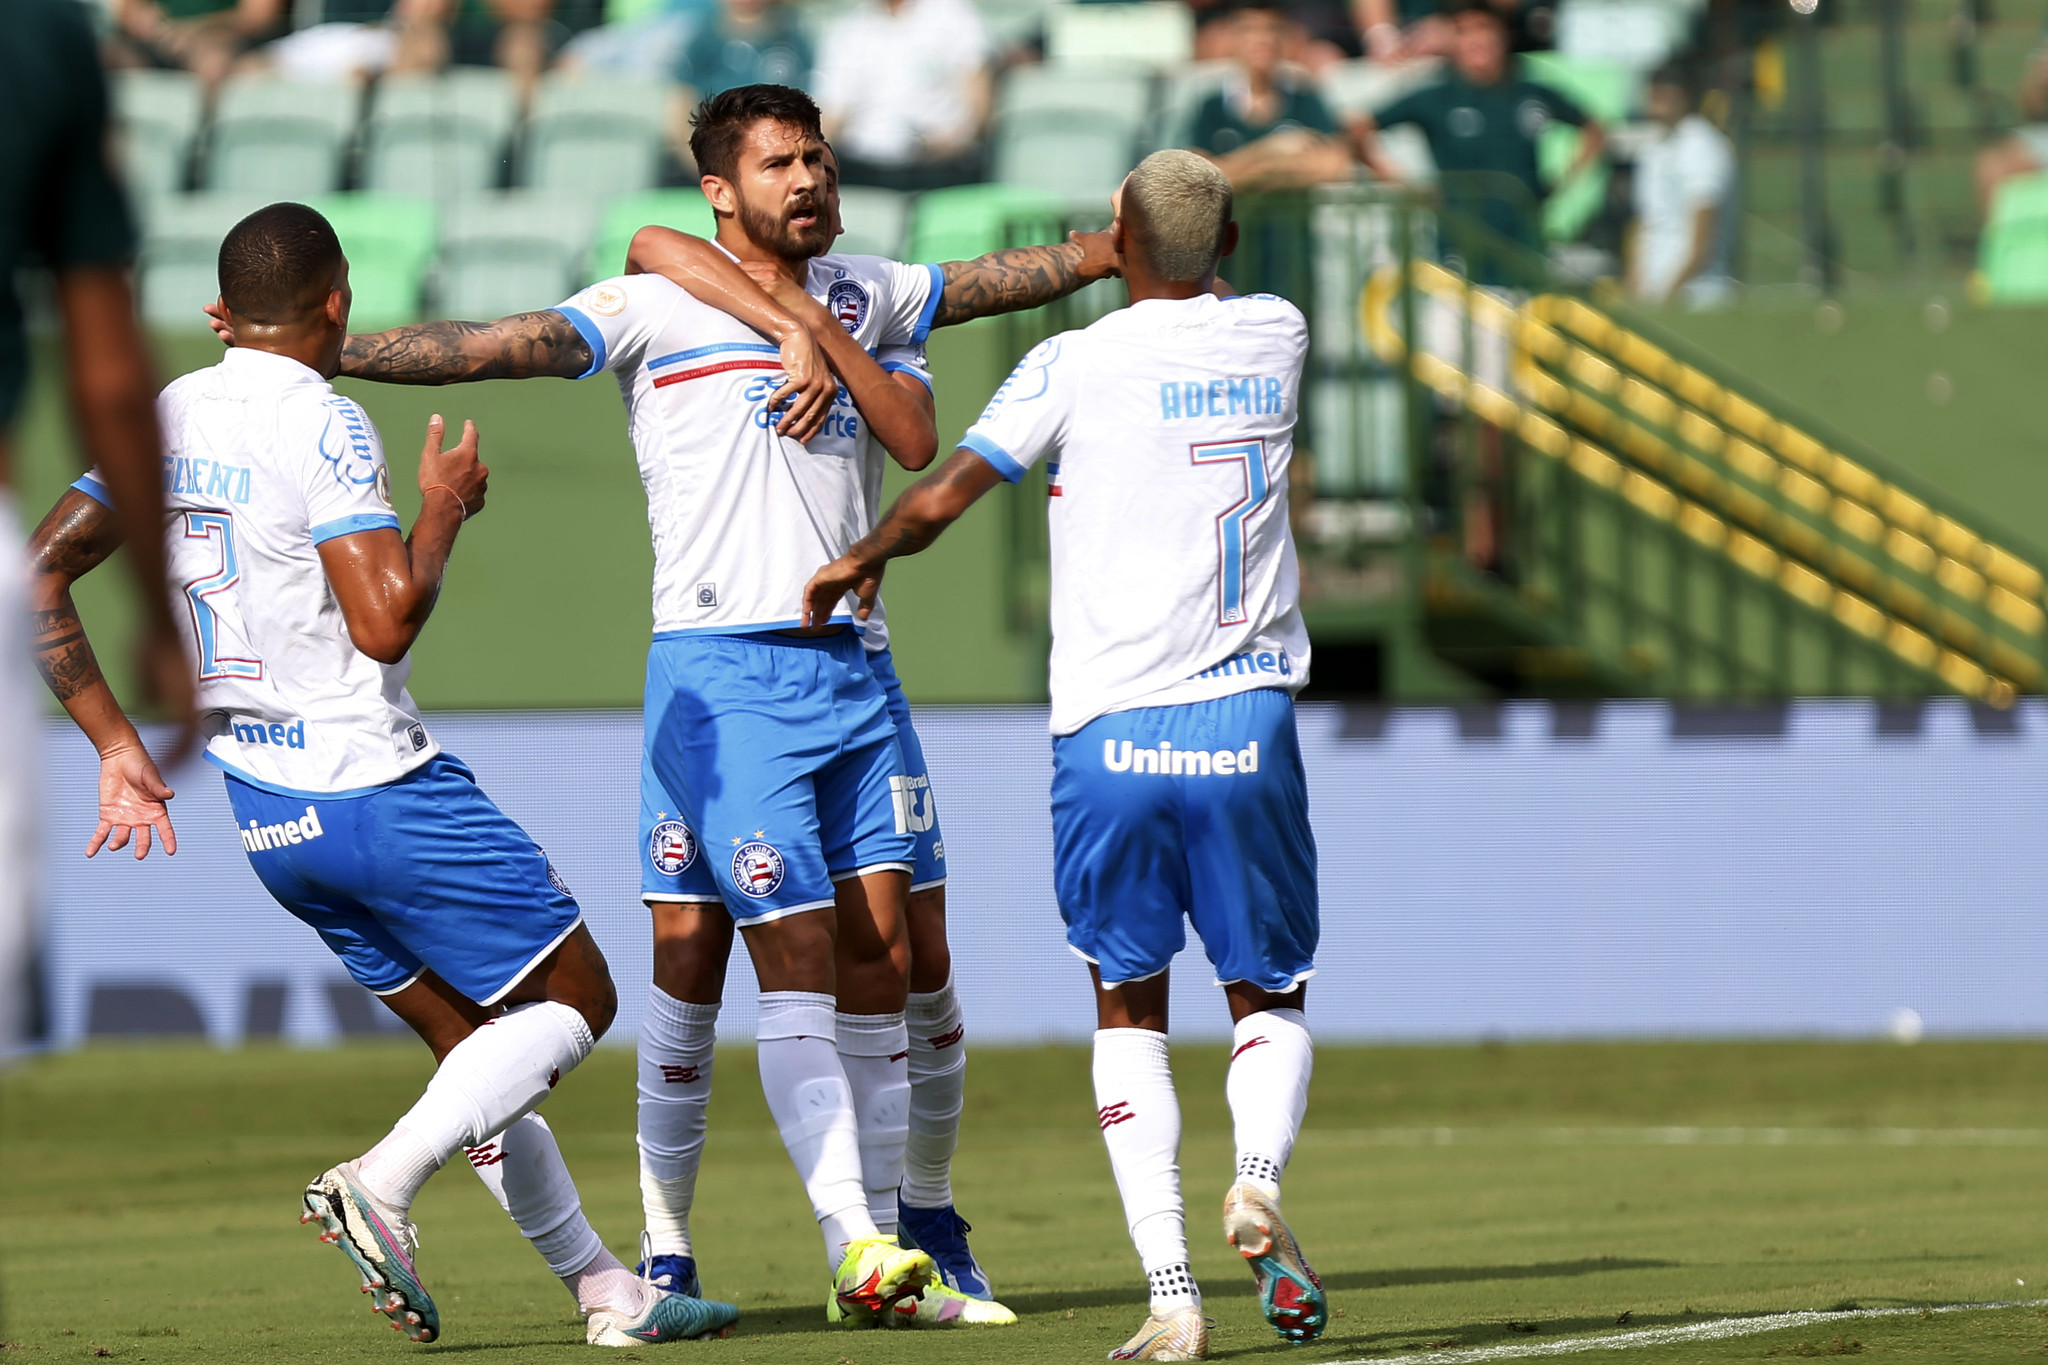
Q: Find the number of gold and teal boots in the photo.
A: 2